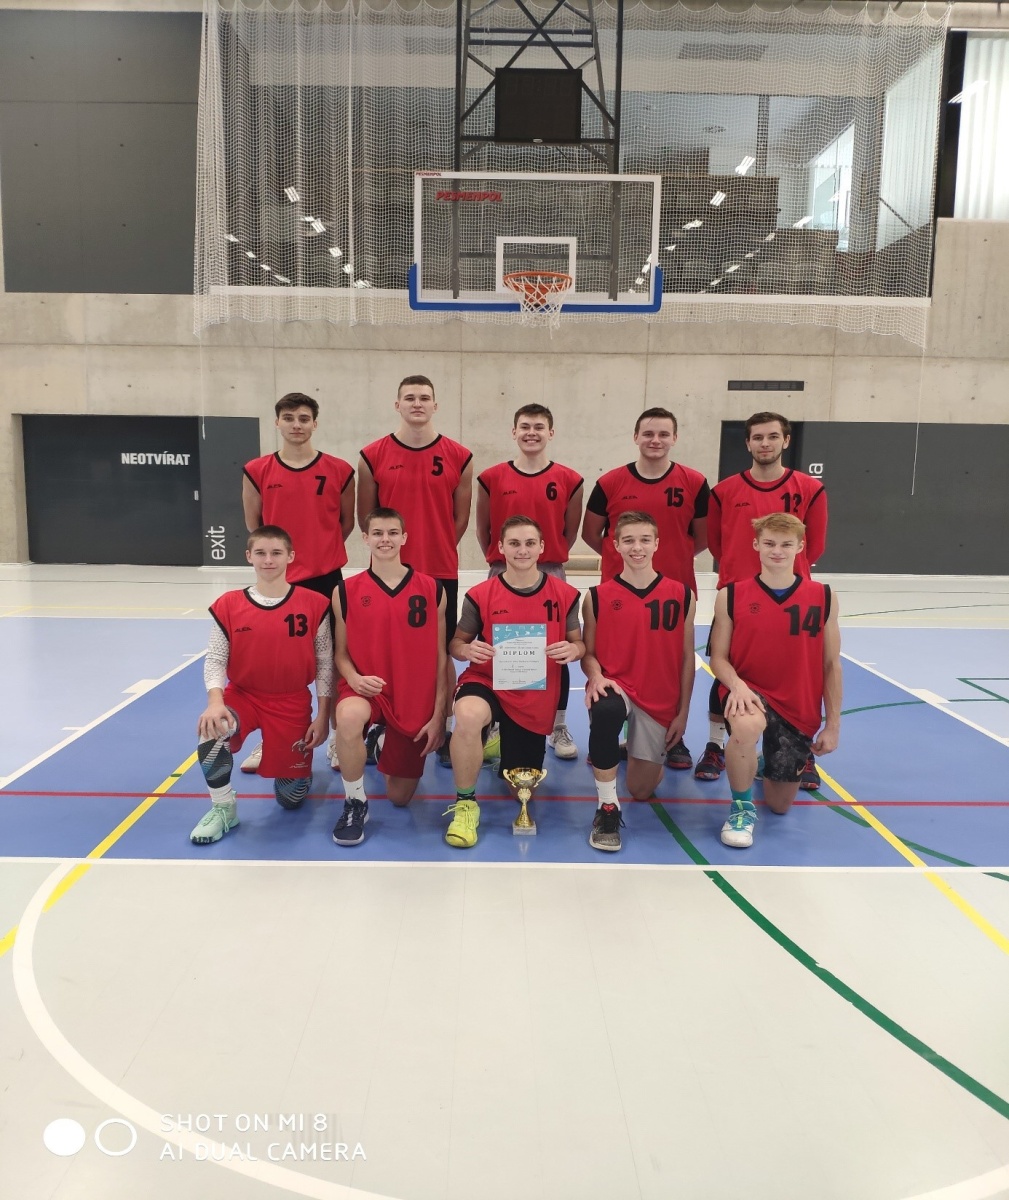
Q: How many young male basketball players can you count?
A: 10